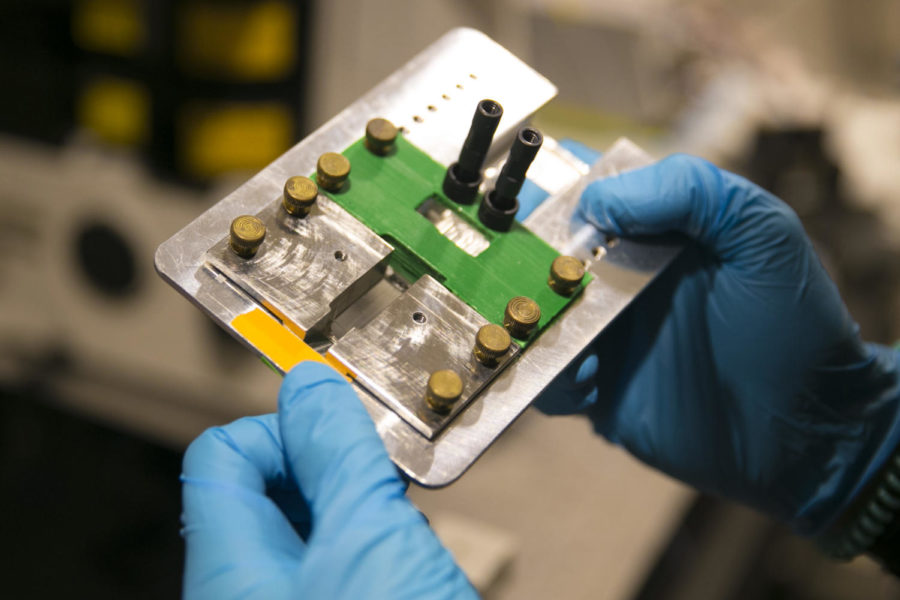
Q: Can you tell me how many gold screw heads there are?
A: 8